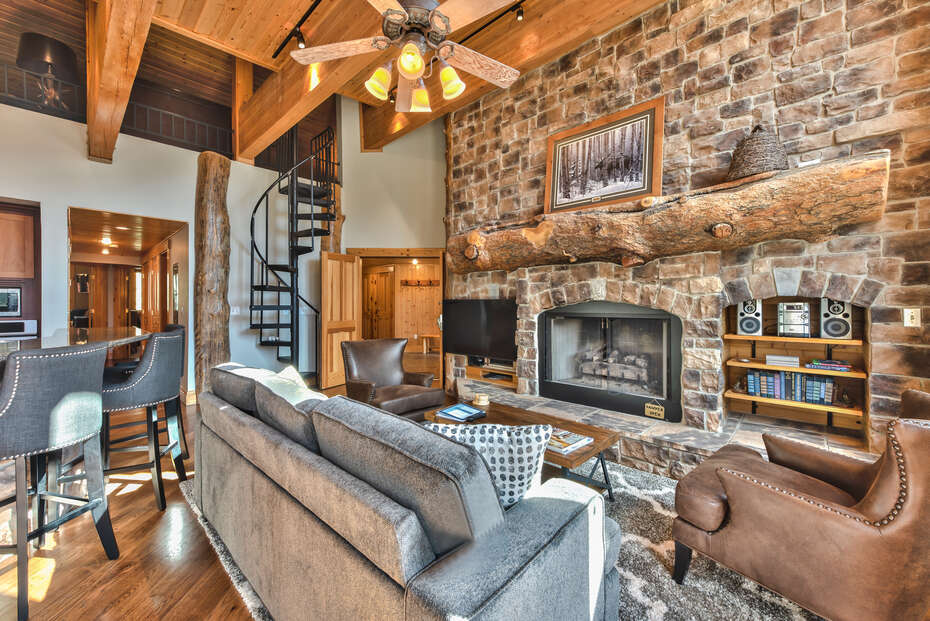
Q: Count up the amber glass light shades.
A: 4